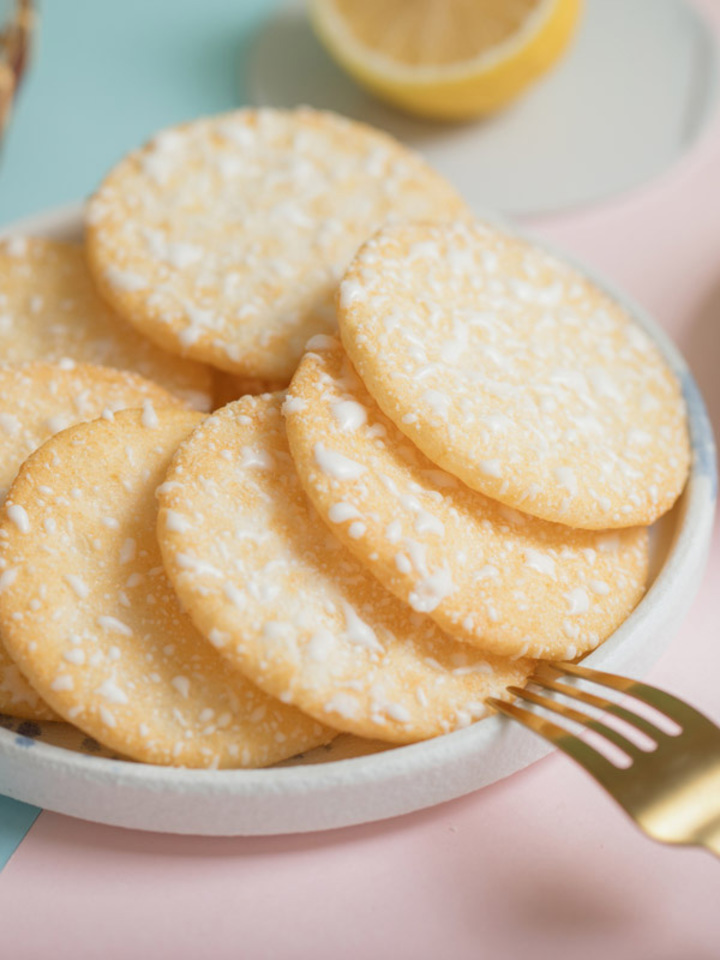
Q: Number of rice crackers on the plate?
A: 7